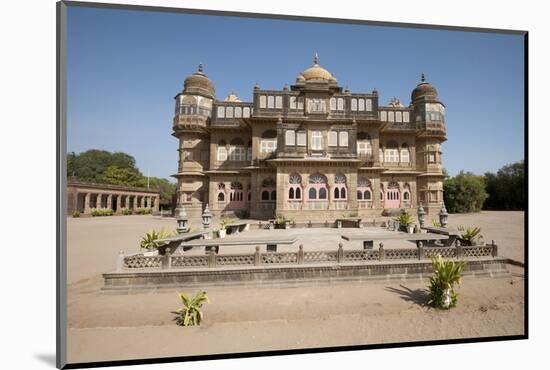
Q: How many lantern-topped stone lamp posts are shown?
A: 4